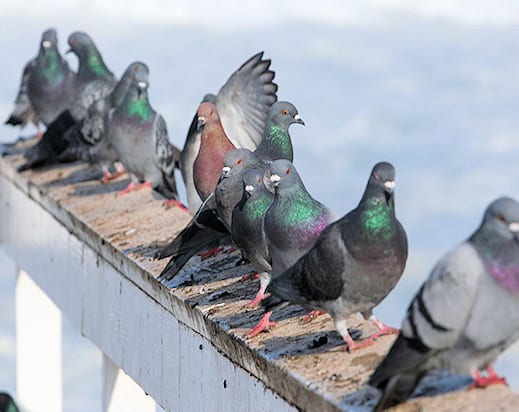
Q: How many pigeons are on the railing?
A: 12